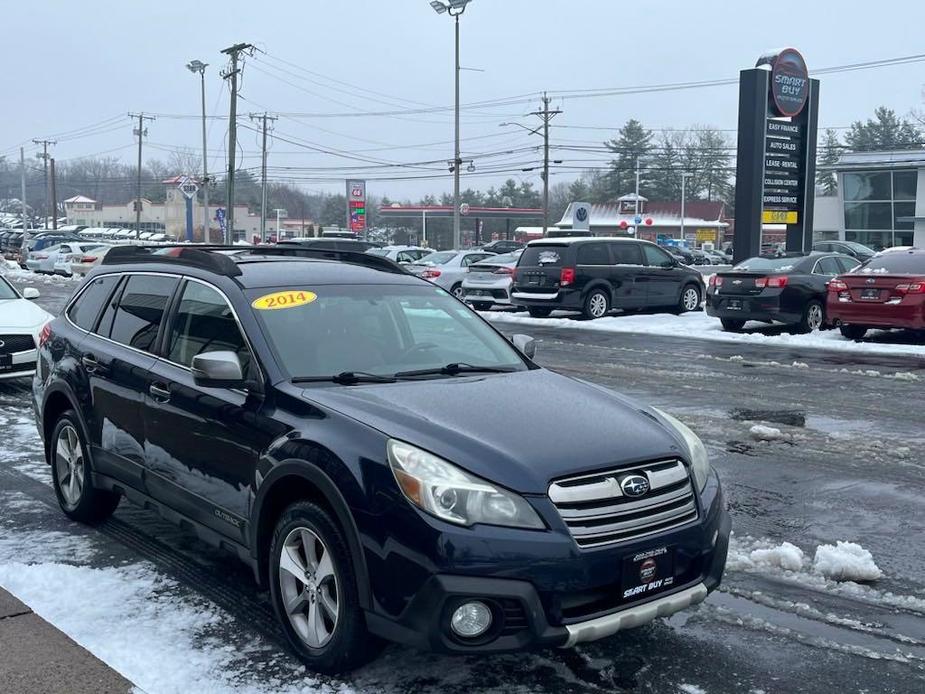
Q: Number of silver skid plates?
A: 1